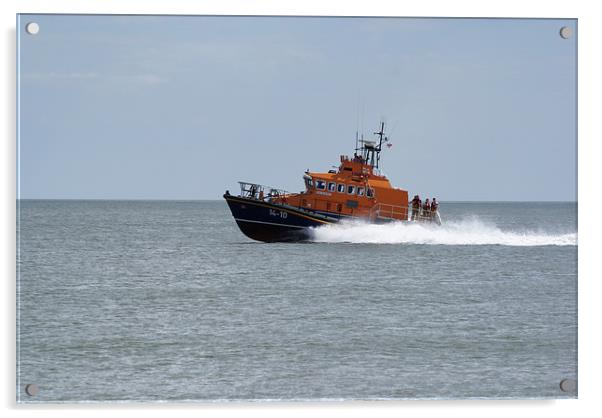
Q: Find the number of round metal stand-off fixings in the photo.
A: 4